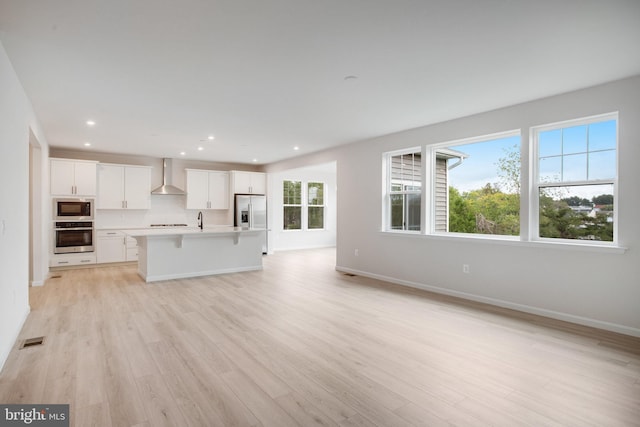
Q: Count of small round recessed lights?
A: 7